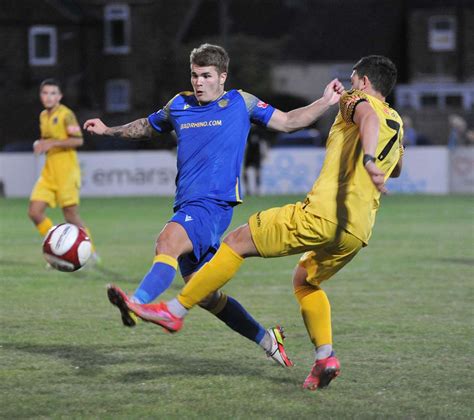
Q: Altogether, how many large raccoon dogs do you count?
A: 0